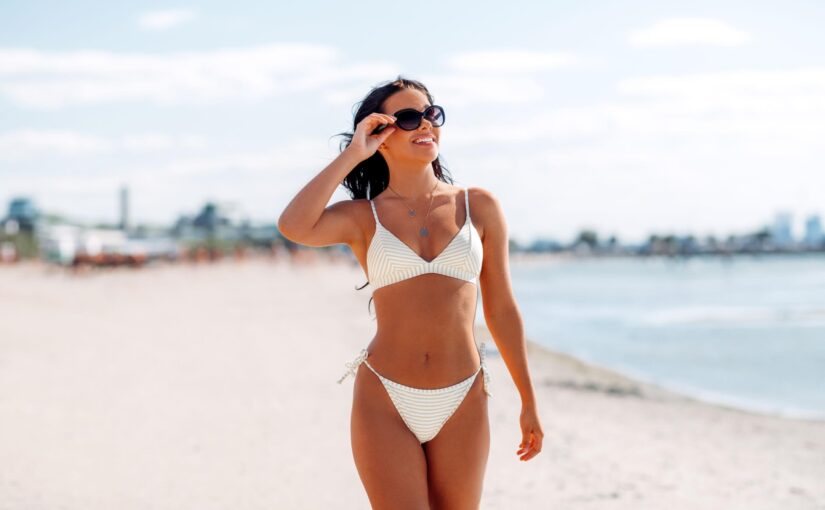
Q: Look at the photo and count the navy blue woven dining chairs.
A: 0